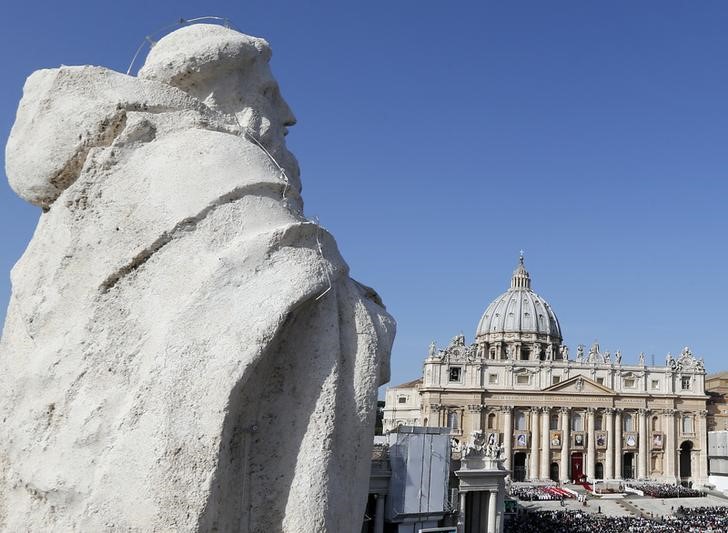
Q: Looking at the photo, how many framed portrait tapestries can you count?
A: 7